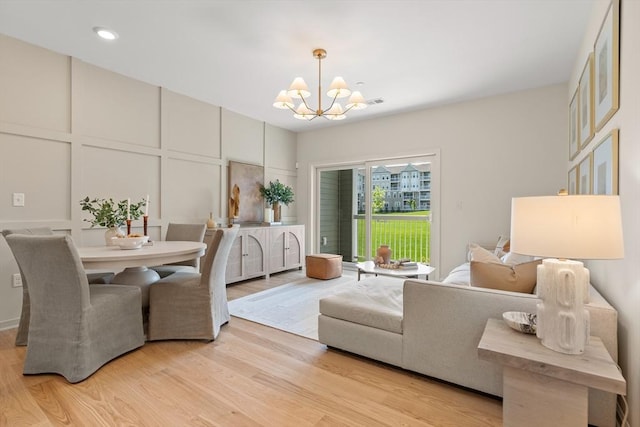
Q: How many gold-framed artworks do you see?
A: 6